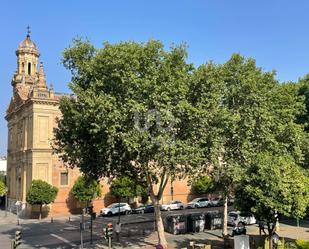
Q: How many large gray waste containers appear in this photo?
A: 3